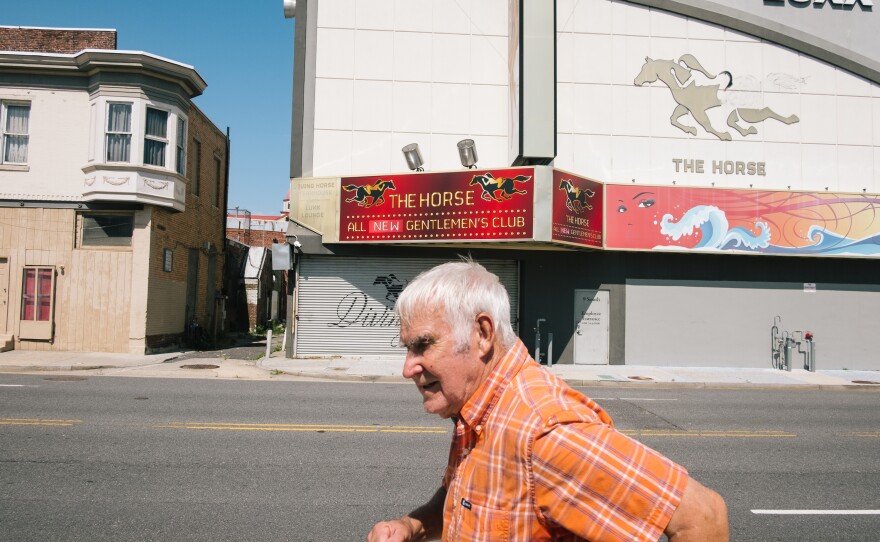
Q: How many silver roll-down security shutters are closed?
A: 1